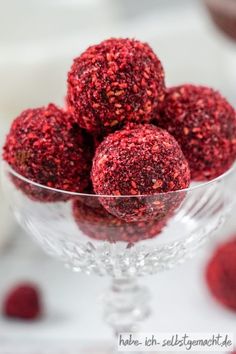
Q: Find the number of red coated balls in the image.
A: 6